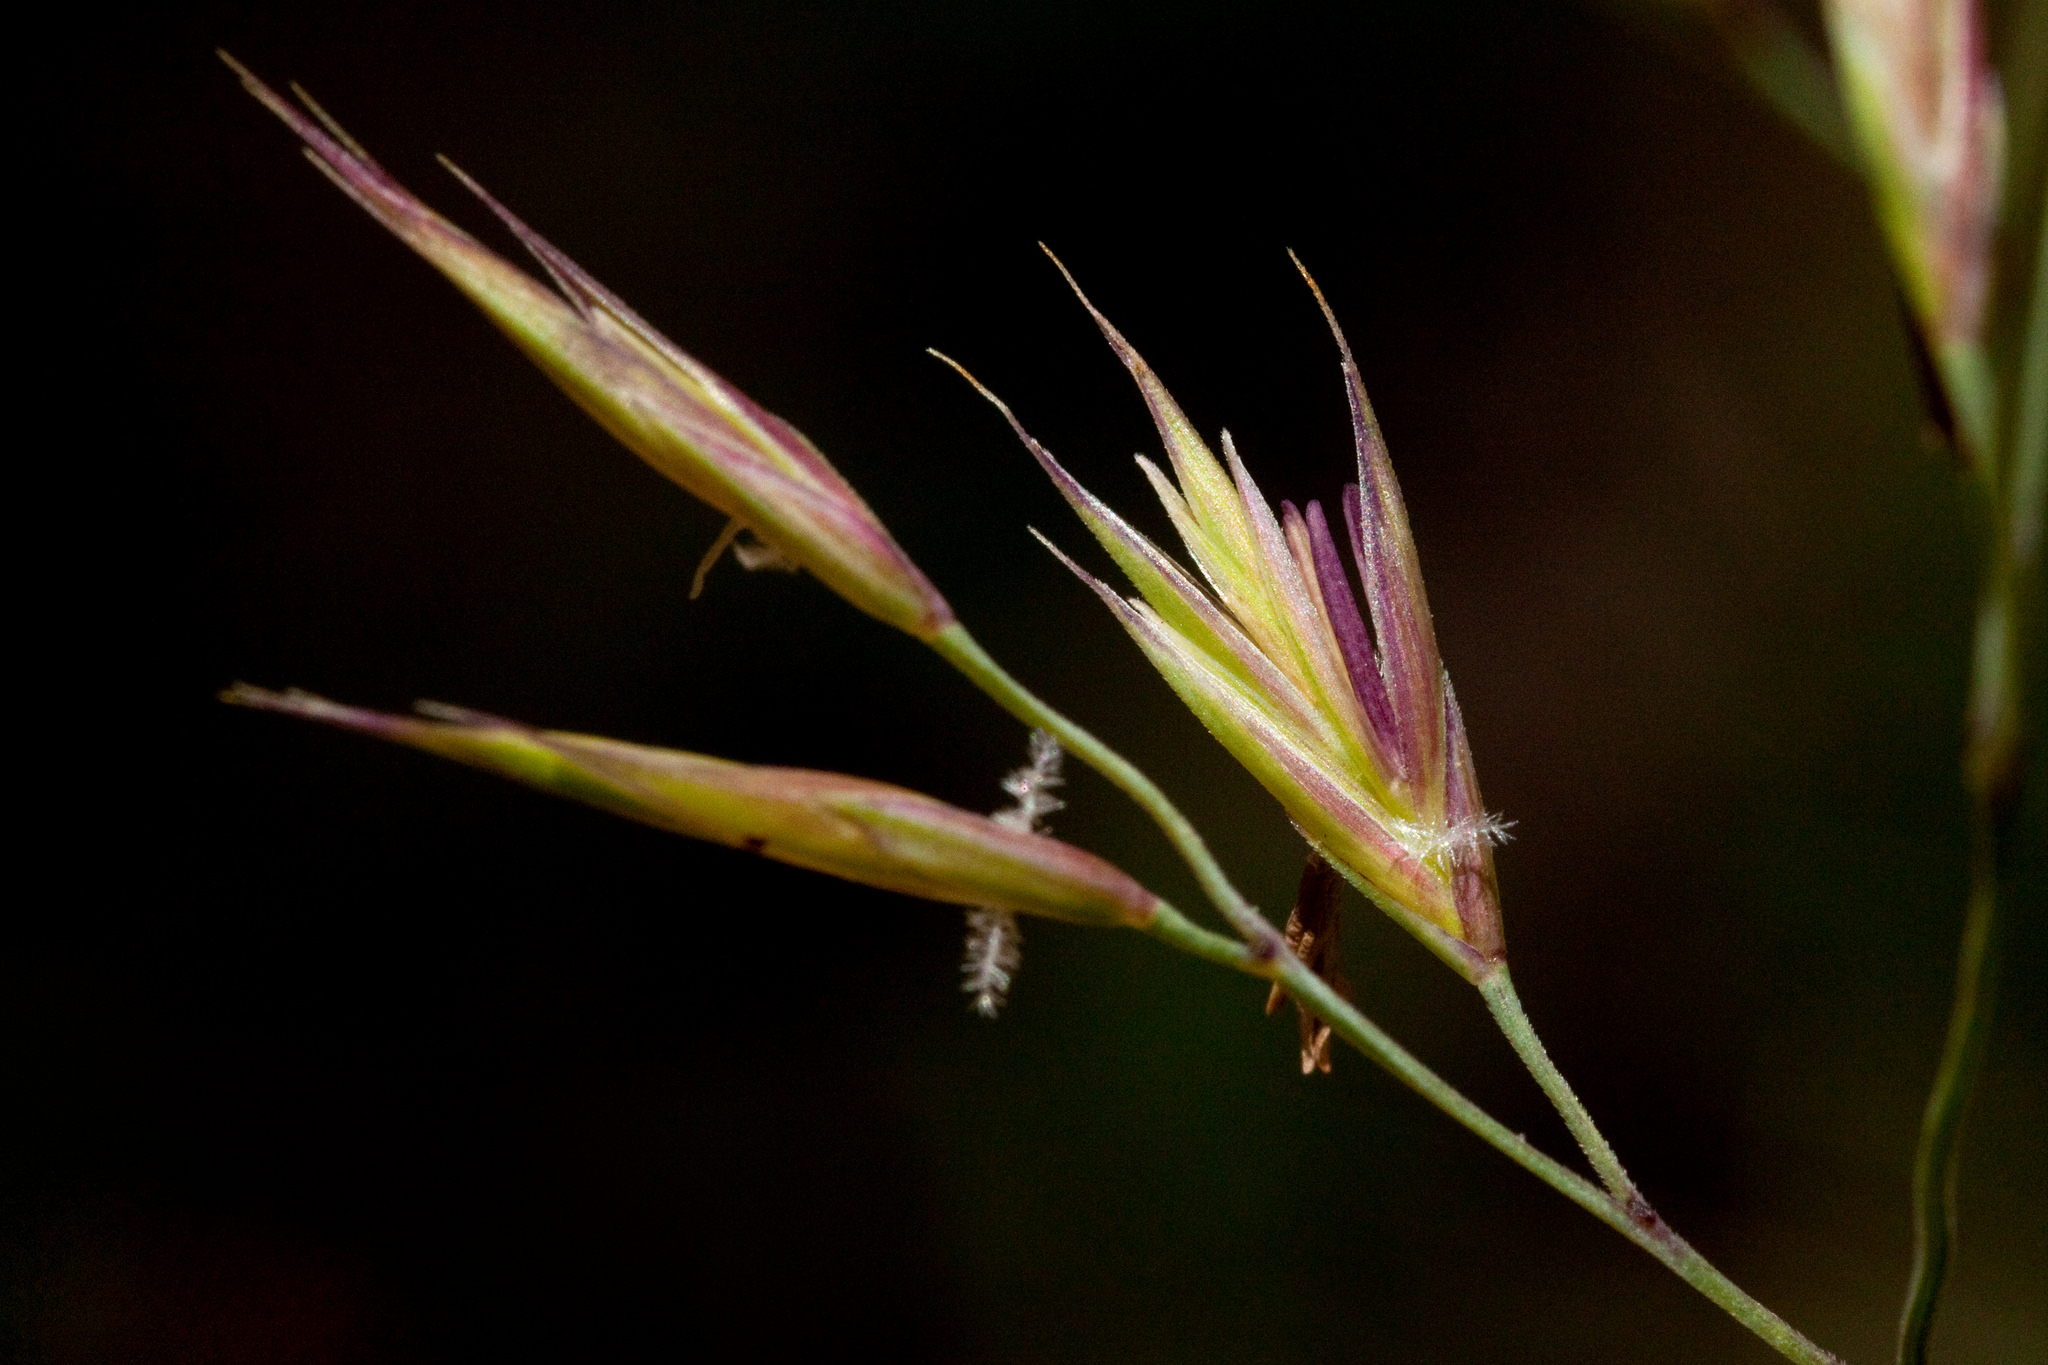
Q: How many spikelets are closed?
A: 2